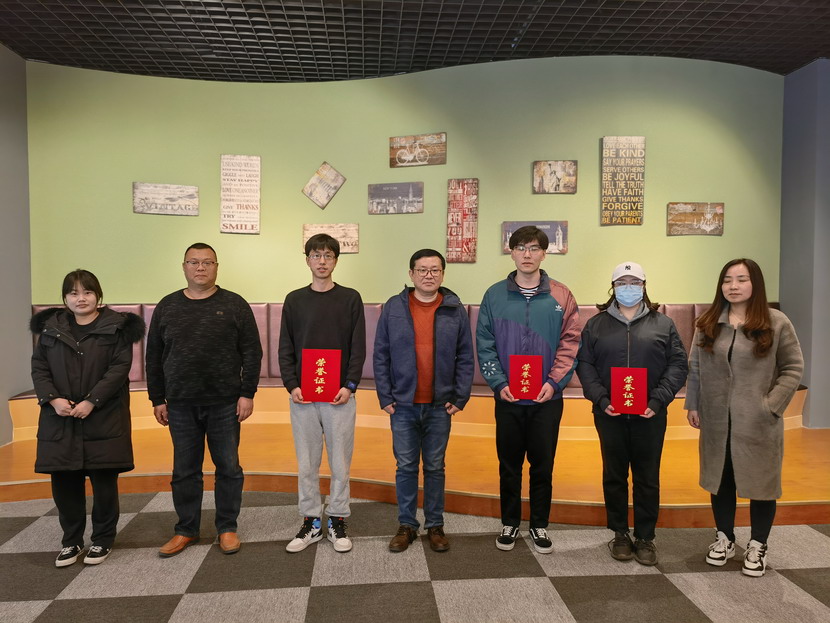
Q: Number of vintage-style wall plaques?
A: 11